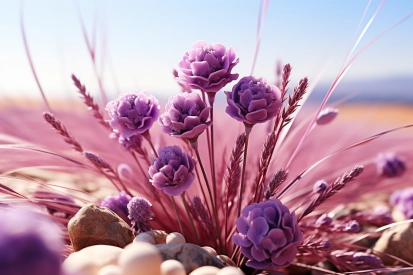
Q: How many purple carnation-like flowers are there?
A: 6